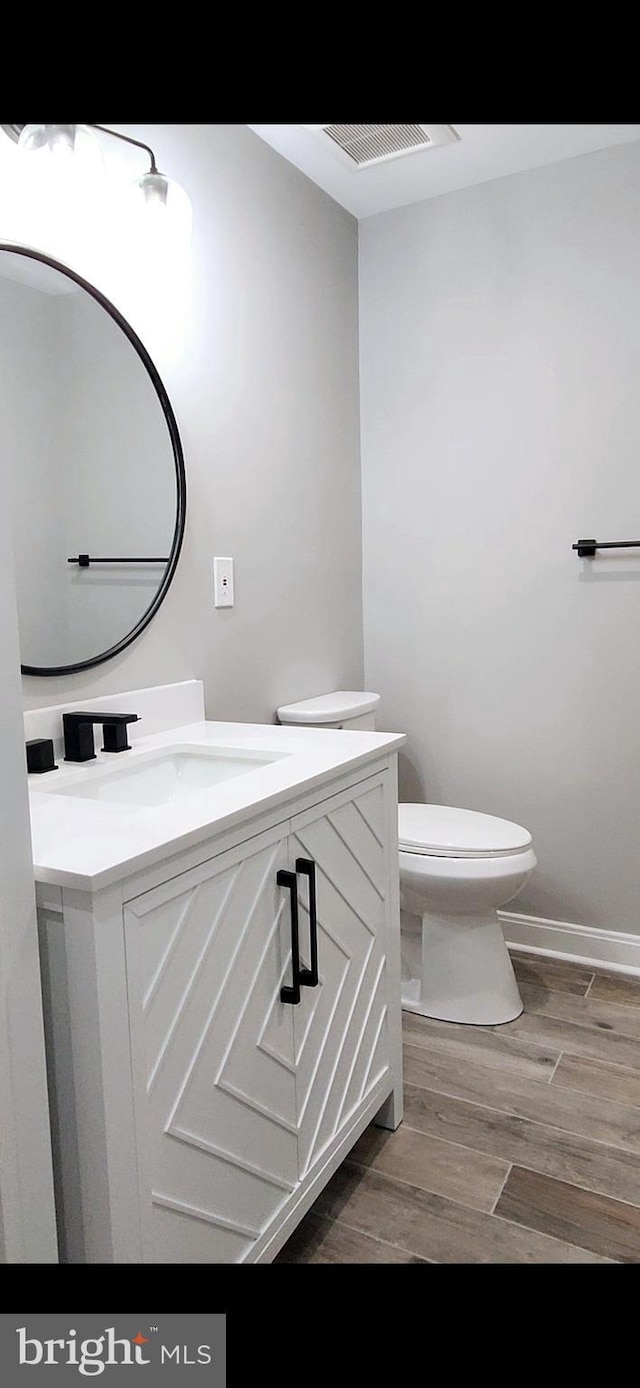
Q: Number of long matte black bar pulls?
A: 2